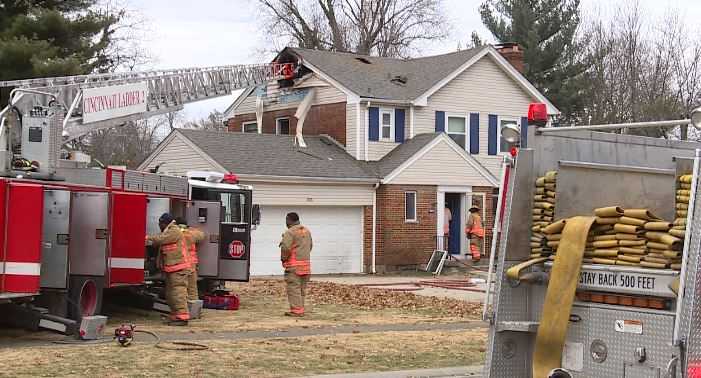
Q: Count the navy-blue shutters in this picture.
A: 6